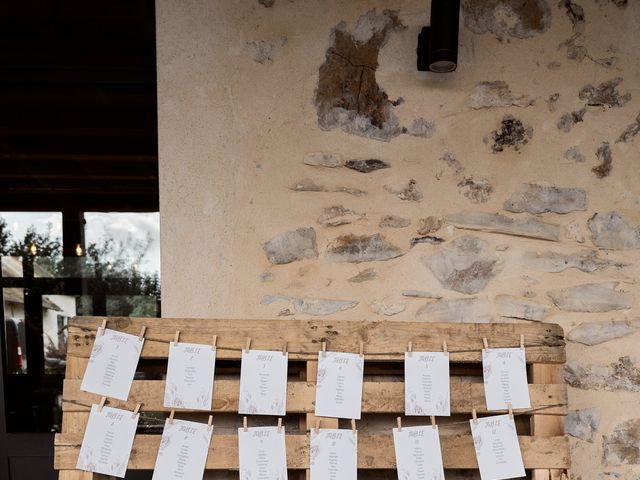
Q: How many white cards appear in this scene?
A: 12